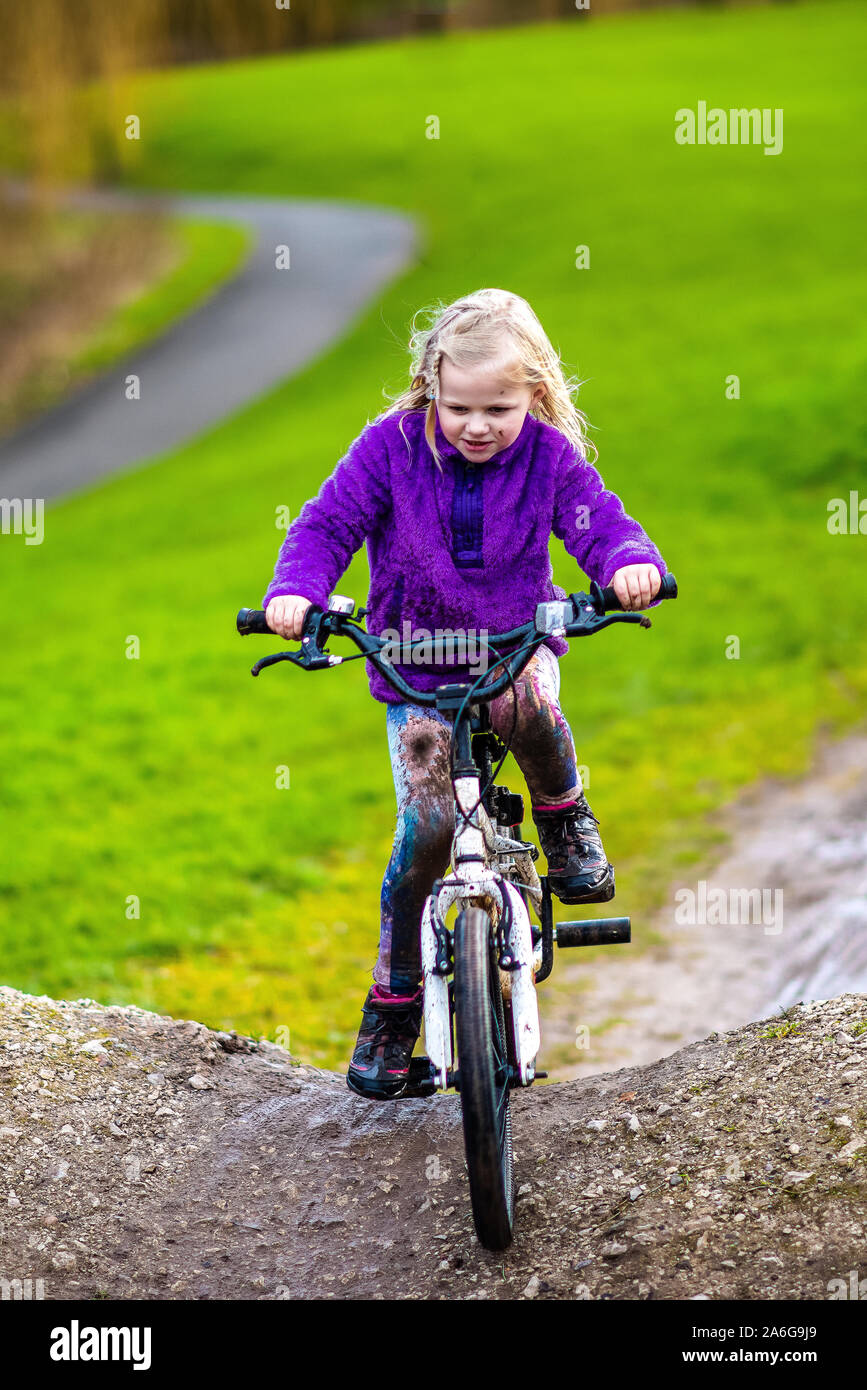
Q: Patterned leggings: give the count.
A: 1